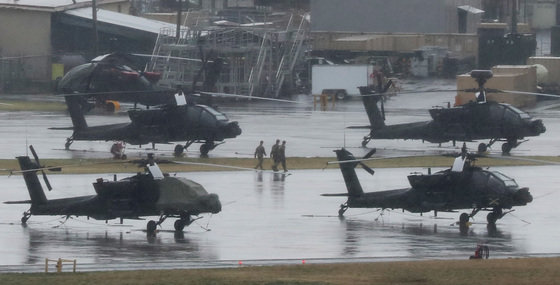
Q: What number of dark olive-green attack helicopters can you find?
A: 4